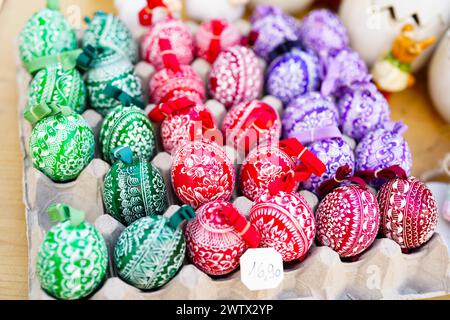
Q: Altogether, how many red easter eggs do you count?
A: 12